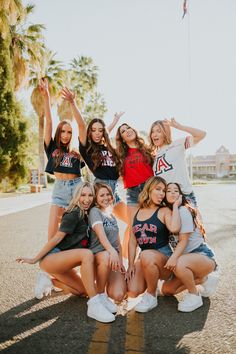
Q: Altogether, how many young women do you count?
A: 8